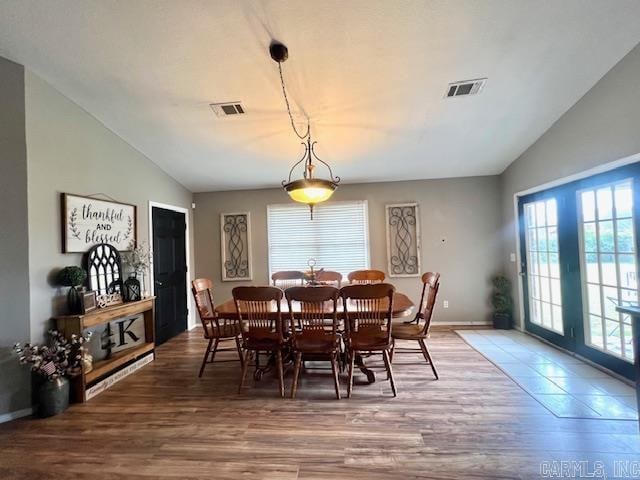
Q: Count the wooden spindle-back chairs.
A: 8